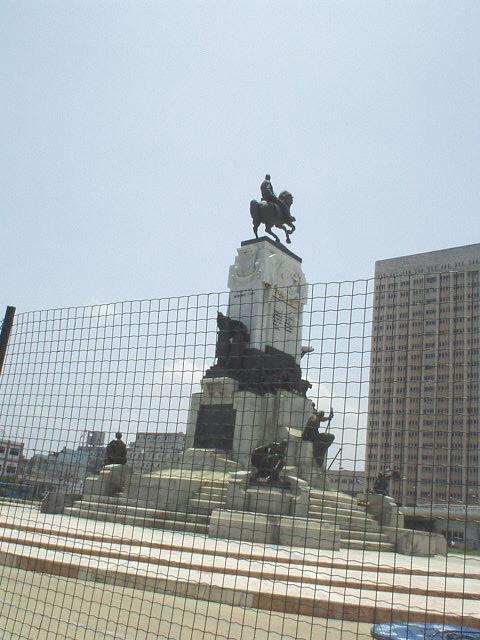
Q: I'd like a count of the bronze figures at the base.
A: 4